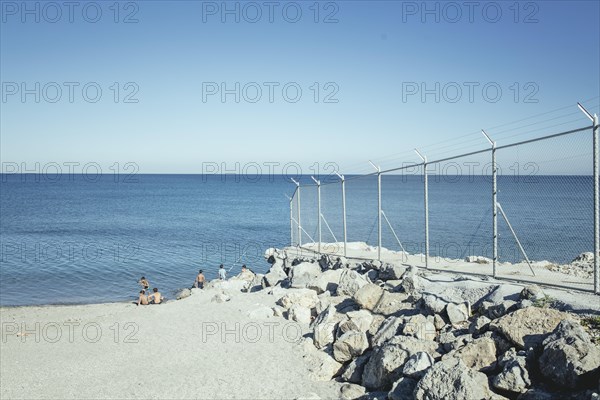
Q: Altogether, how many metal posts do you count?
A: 8